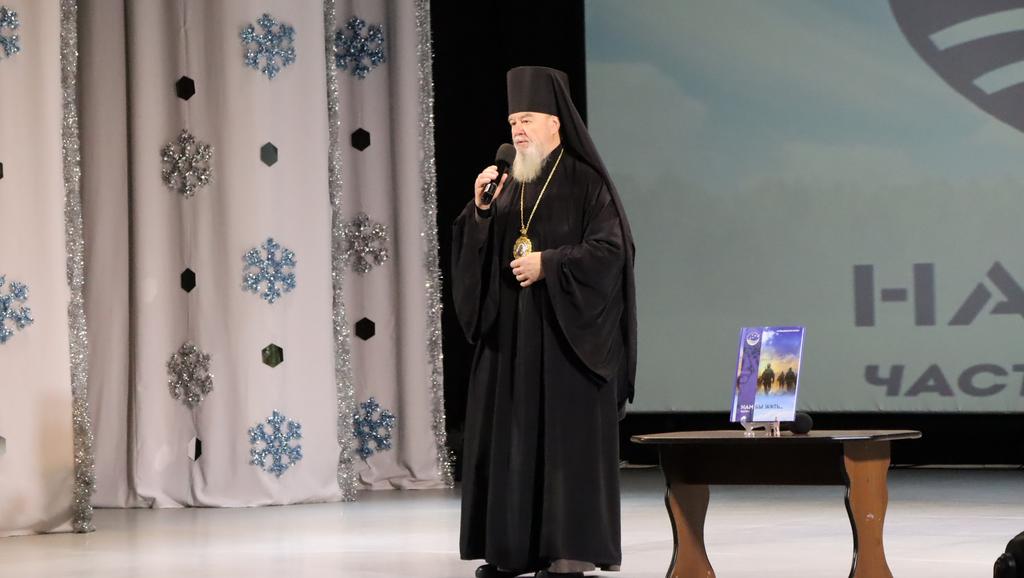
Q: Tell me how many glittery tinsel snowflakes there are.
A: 10